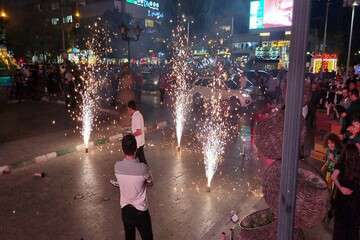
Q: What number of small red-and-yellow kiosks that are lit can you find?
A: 1